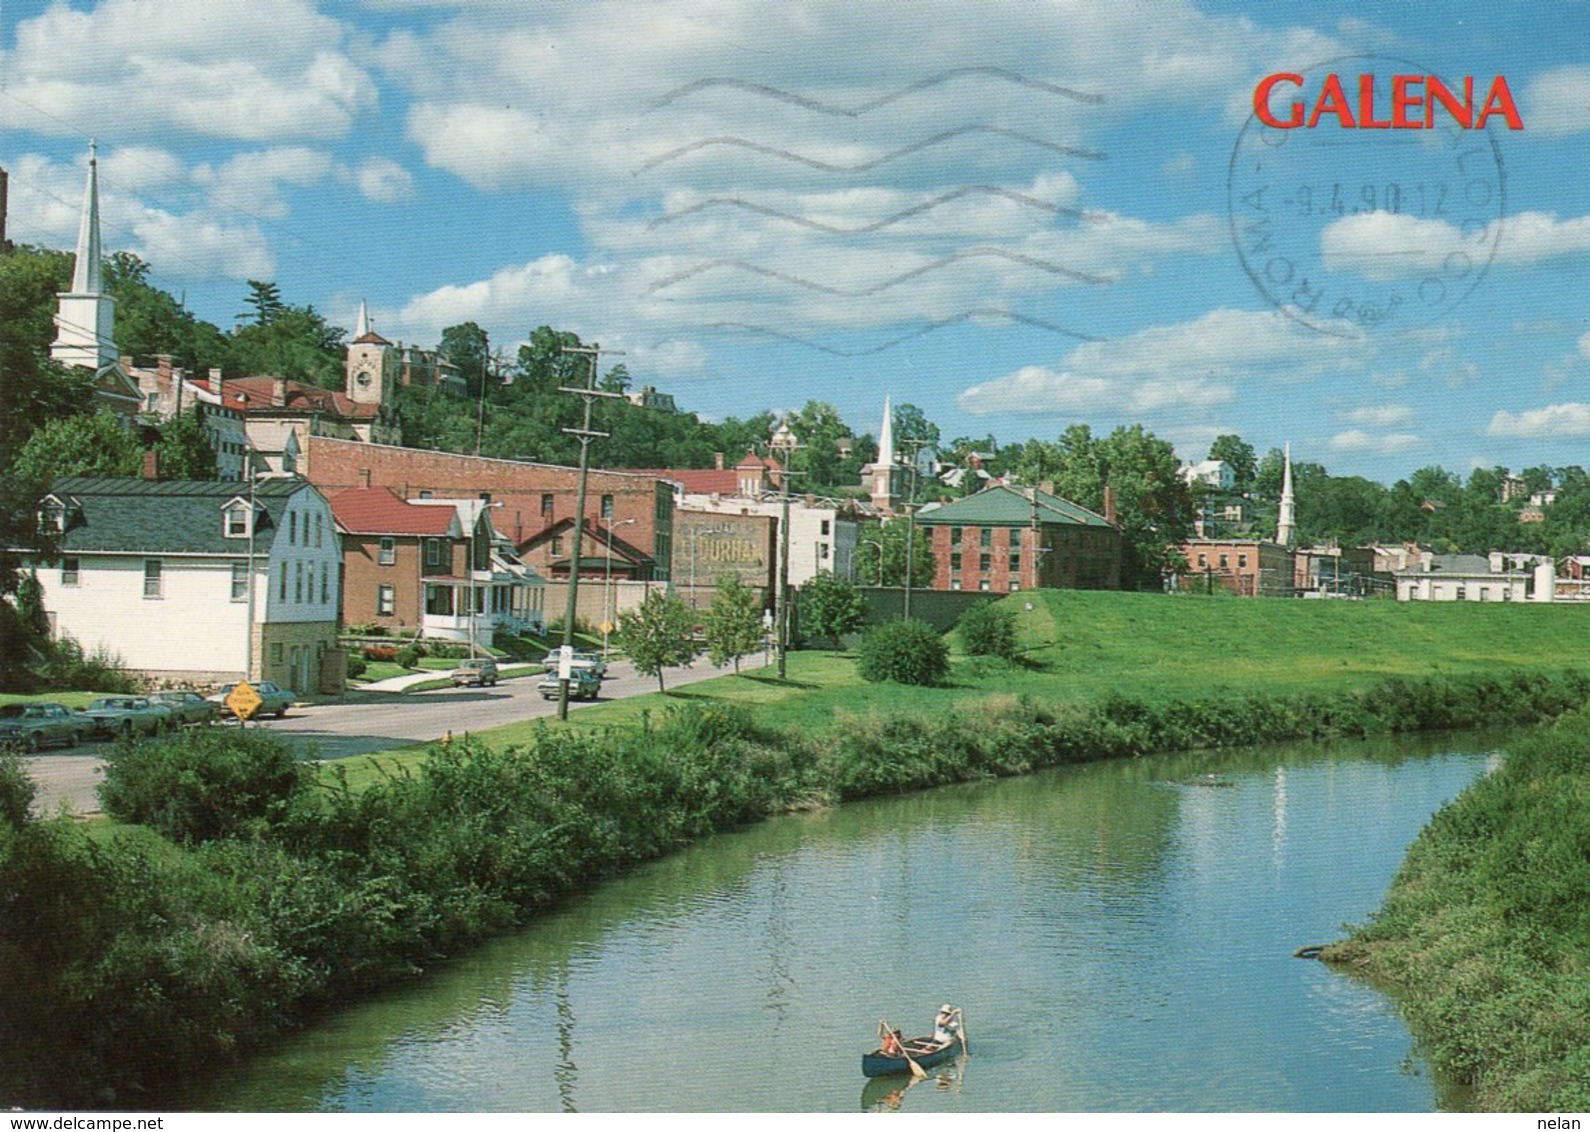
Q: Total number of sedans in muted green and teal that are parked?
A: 4